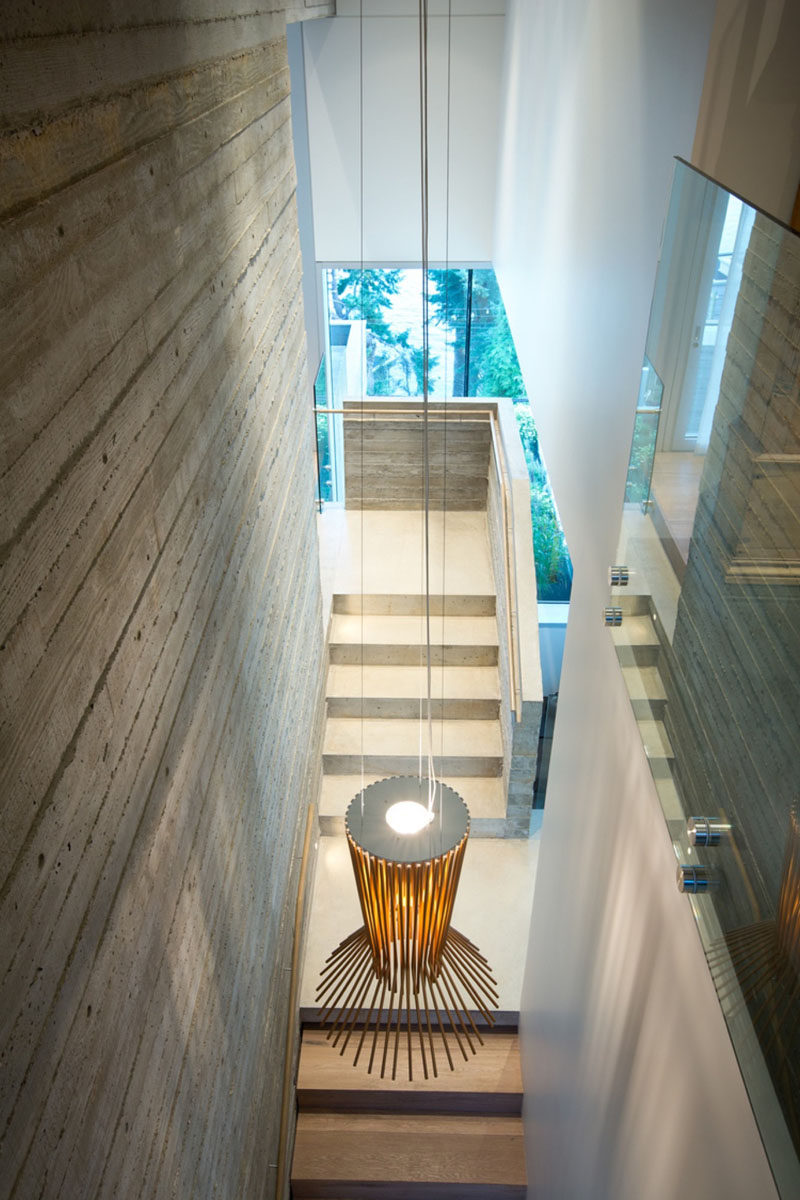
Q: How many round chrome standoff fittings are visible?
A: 4